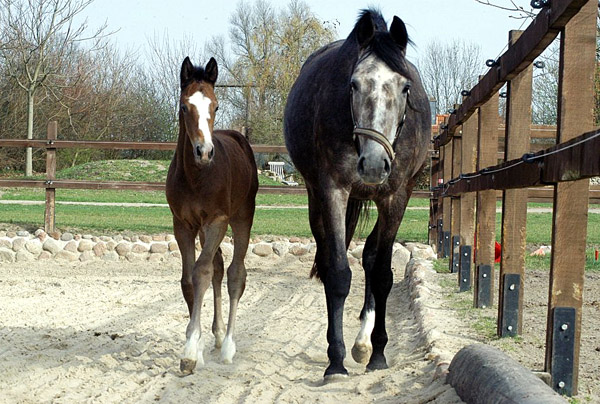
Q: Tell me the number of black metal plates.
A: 7